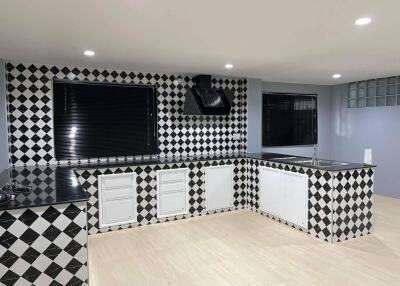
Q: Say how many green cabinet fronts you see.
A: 0